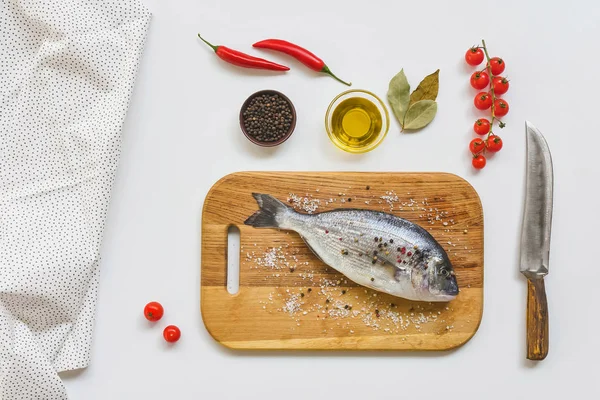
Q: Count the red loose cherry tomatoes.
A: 2